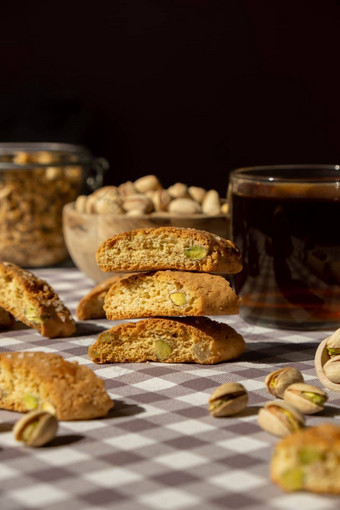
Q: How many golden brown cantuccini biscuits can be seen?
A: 8